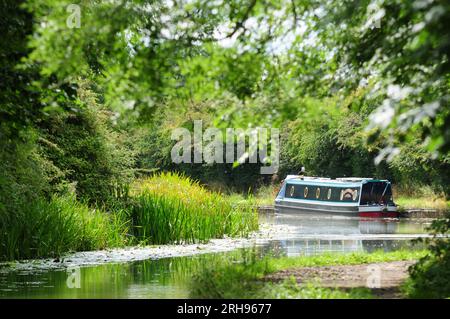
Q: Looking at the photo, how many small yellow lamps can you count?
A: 0